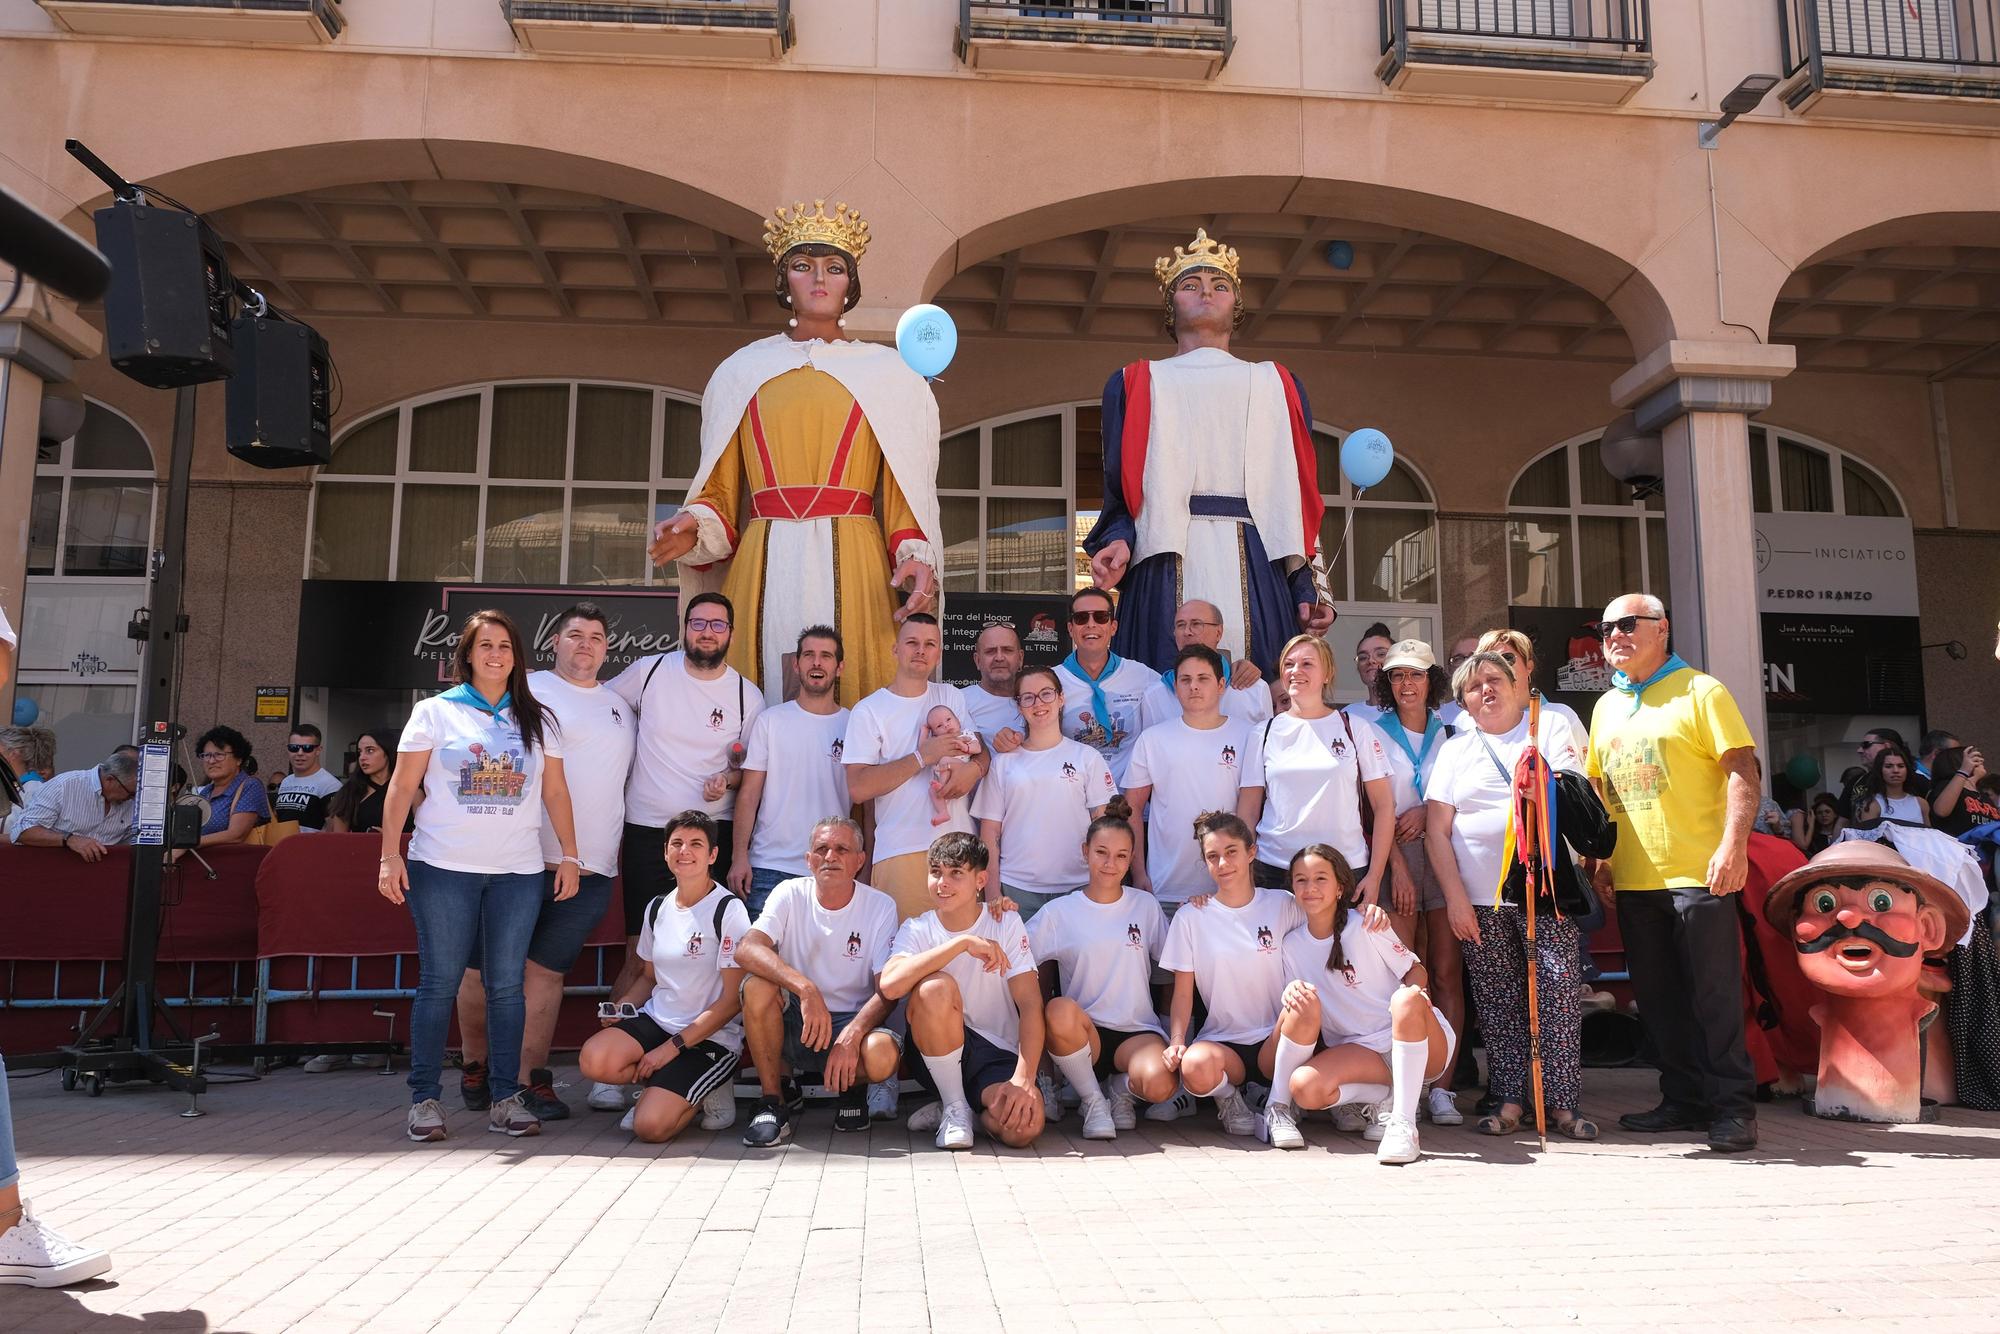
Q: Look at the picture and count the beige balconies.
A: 5